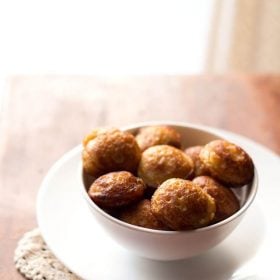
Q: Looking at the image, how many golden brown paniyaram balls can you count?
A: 9